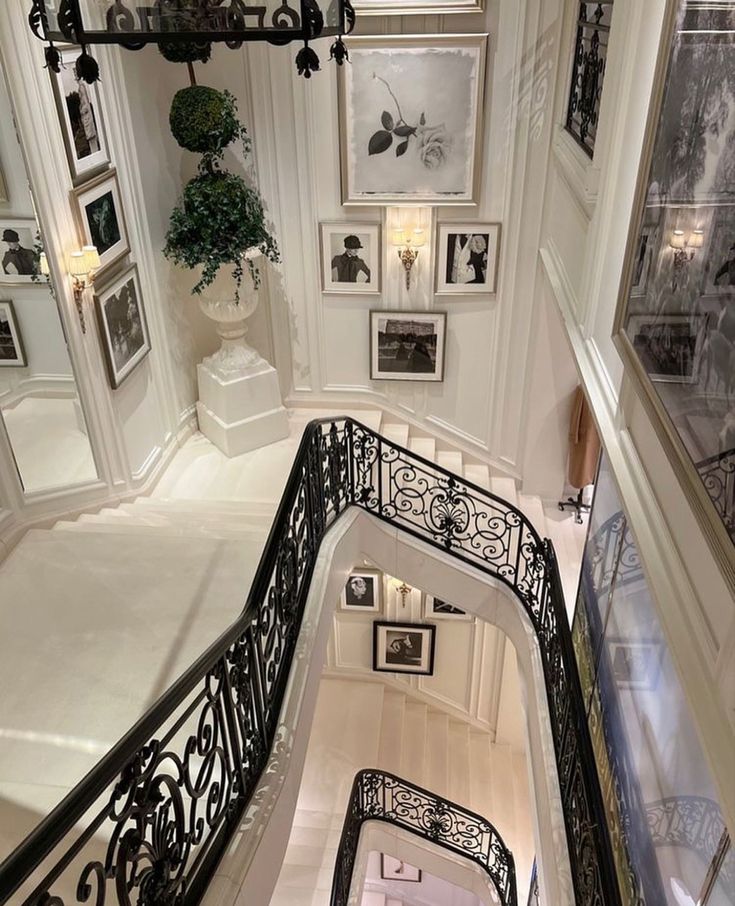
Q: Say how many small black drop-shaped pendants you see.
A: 4